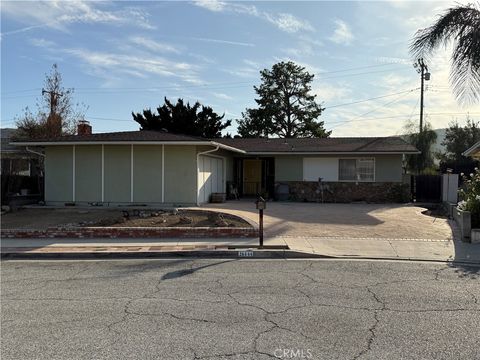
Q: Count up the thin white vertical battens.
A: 4